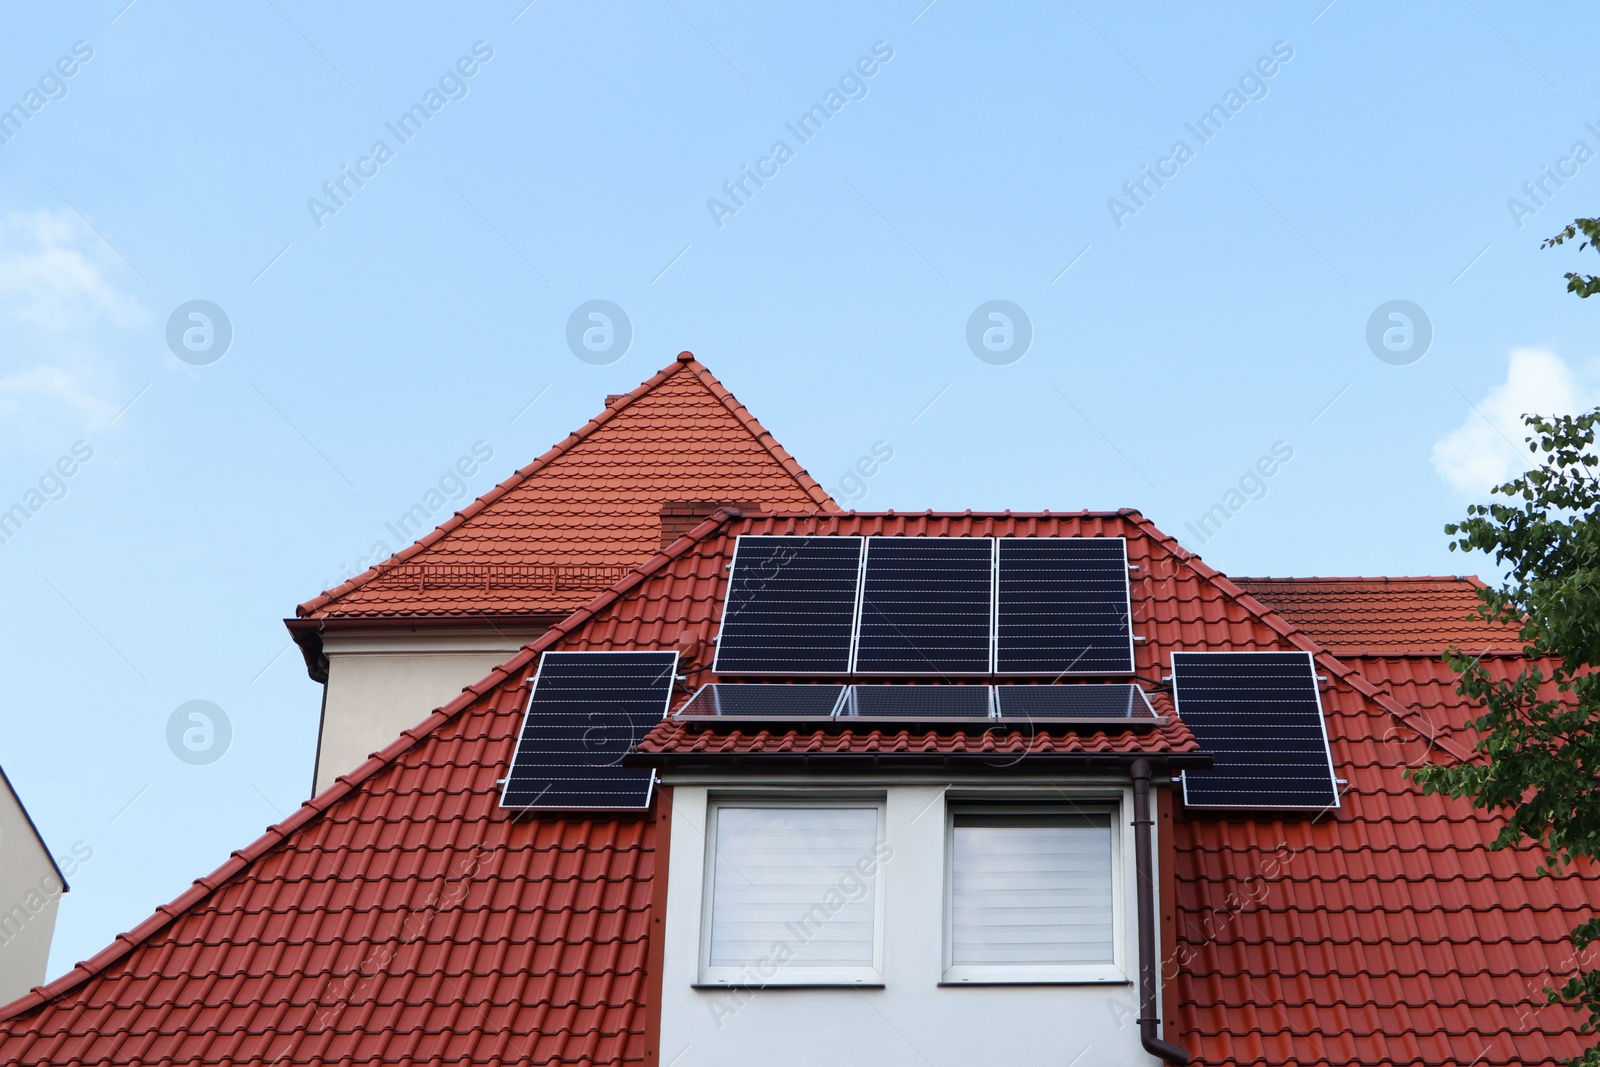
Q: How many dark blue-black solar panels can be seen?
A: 8